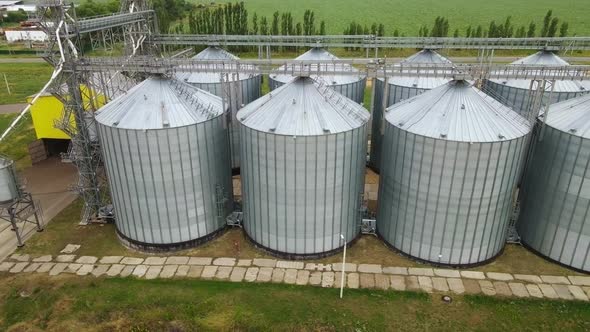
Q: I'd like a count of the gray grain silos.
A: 8